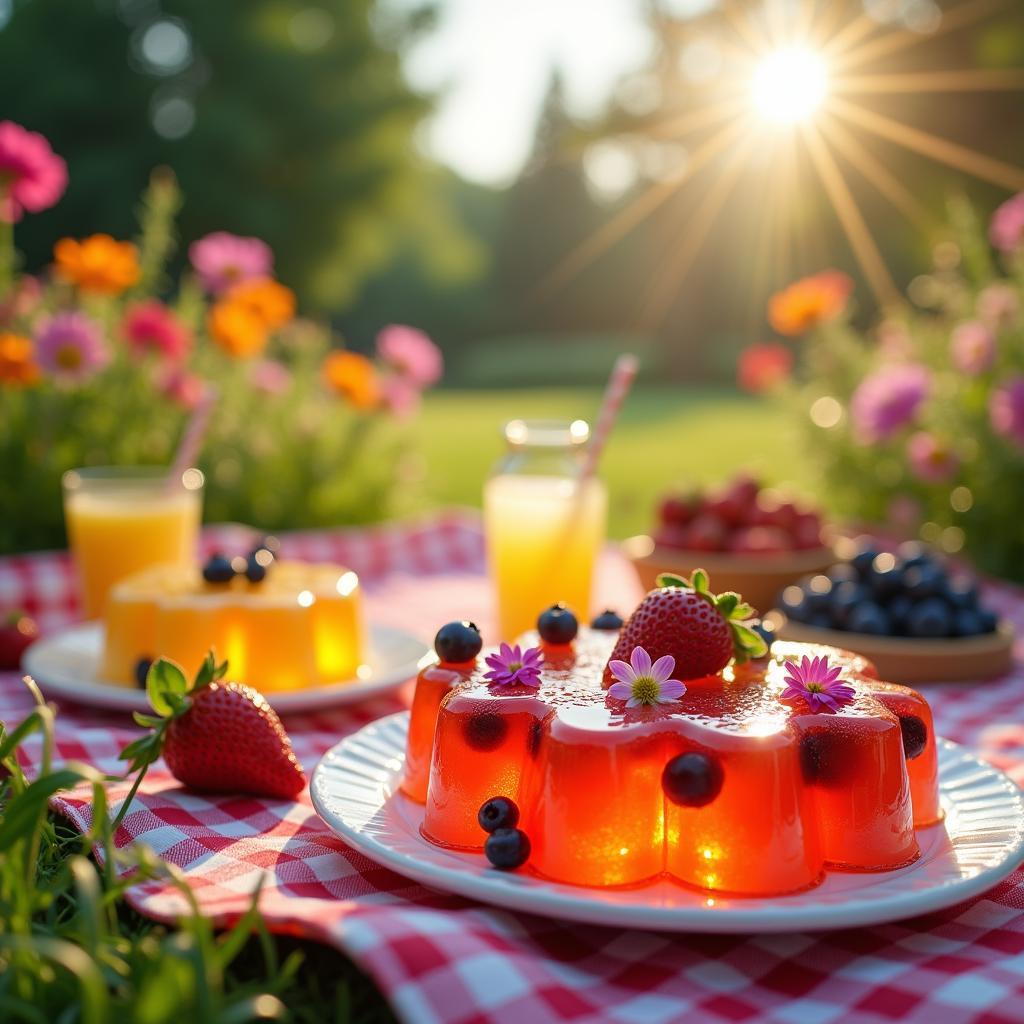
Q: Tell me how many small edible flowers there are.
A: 3